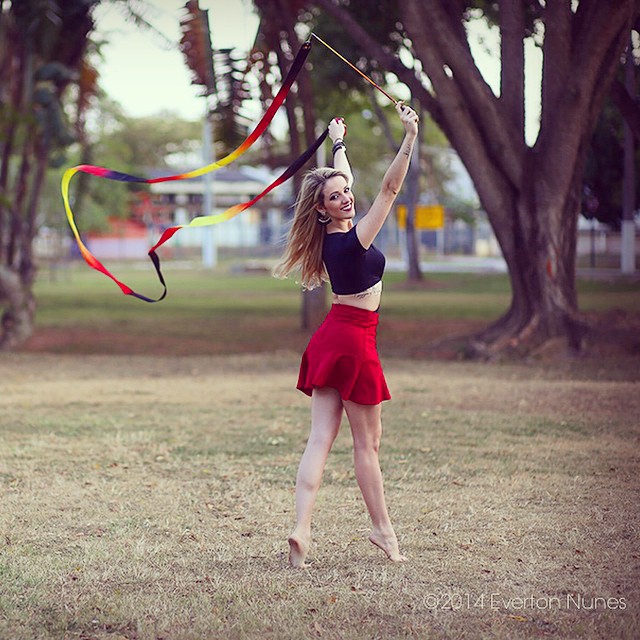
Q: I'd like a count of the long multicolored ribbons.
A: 1